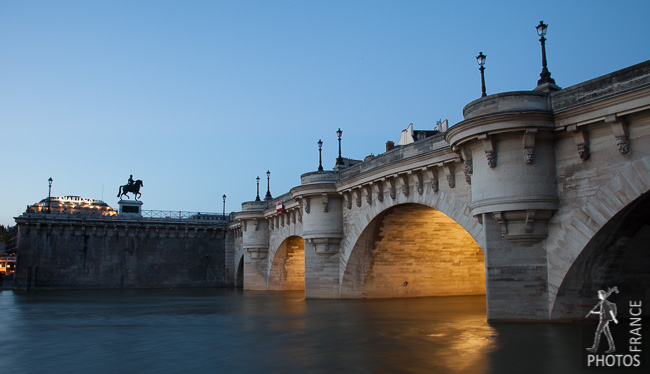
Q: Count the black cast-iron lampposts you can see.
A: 8